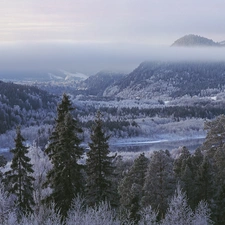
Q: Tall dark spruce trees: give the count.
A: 3